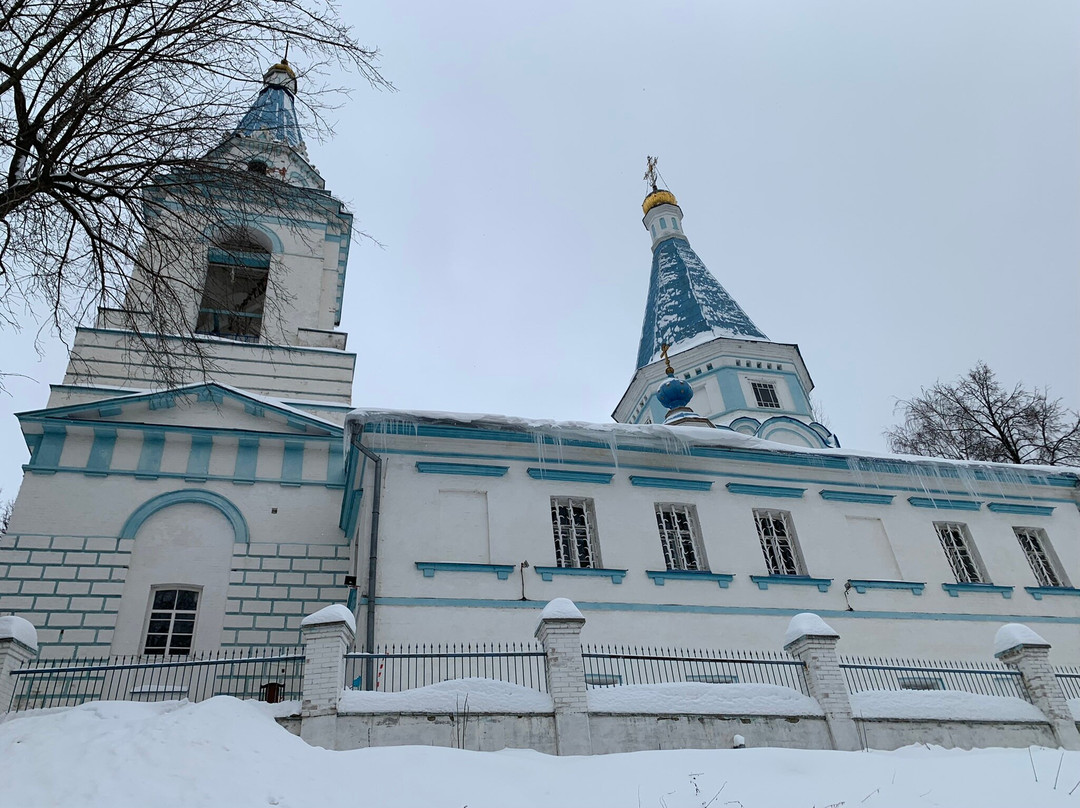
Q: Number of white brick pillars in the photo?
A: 5